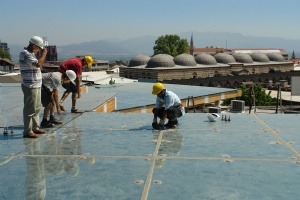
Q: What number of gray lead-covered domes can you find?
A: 8